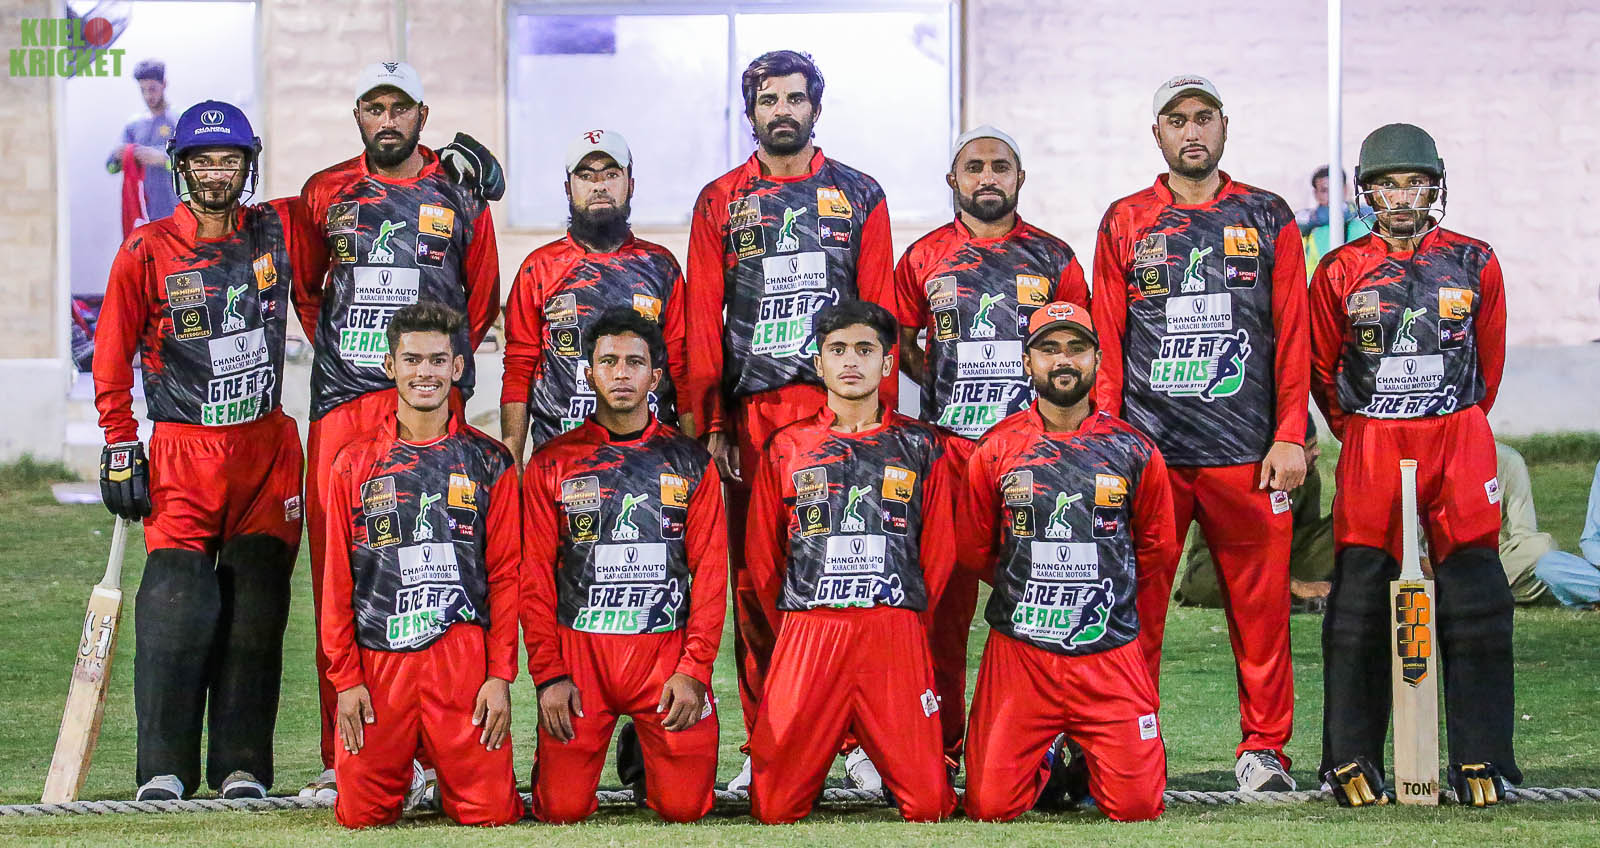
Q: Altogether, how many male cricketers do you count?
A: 11